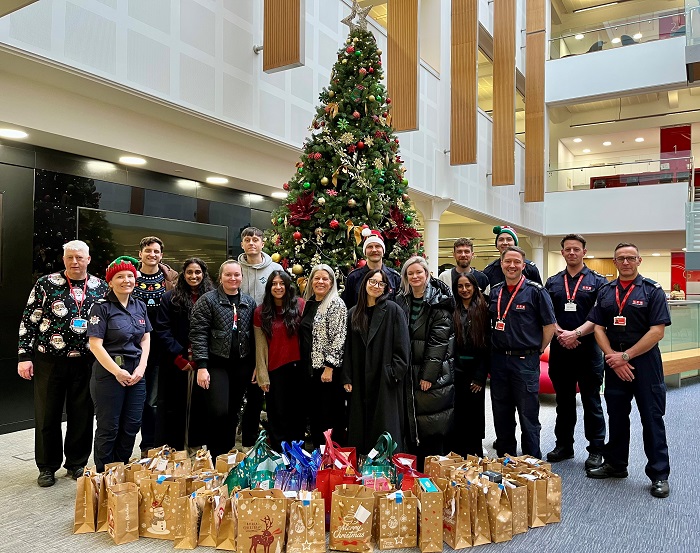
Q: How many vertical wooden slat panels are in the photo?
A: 5